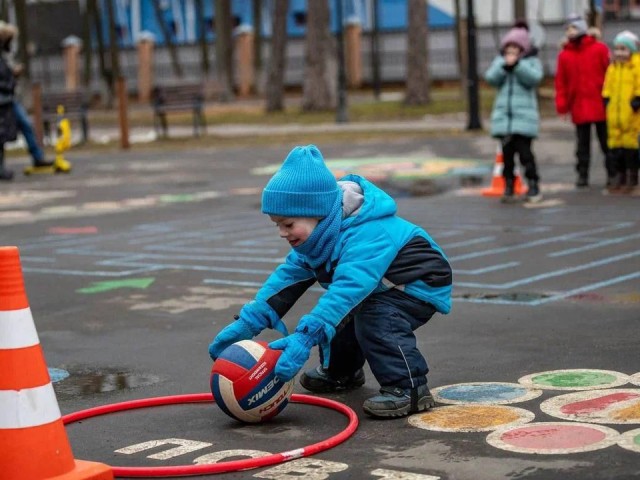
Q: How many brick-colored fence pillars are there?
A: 4